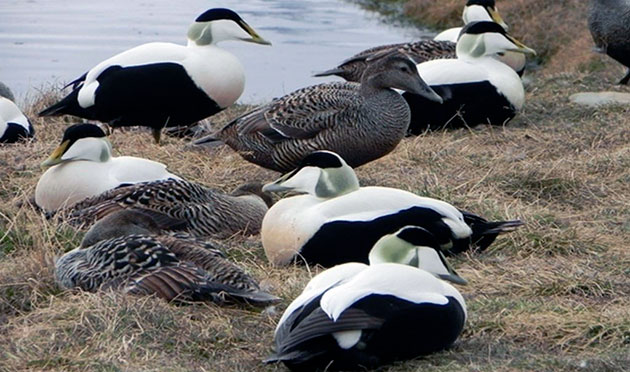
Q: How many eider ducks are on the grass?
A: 12